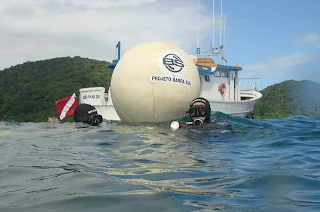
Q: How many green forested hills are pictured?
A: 2